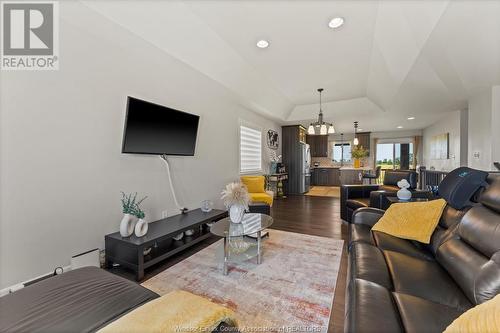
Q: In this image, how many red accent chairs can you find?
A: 0